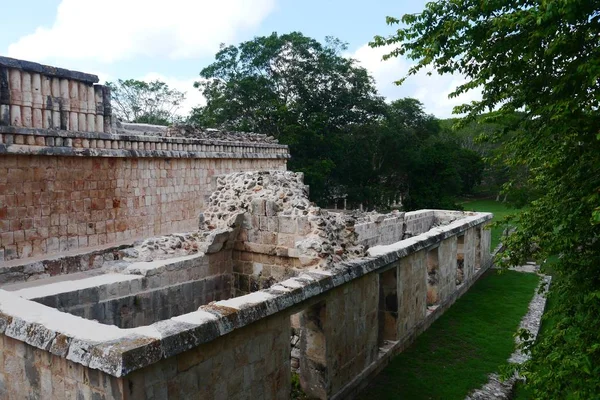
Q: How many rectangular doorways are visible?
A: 5